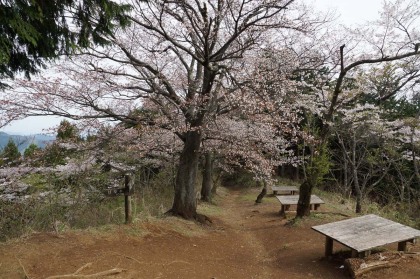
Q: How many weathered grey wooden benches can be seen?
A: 3